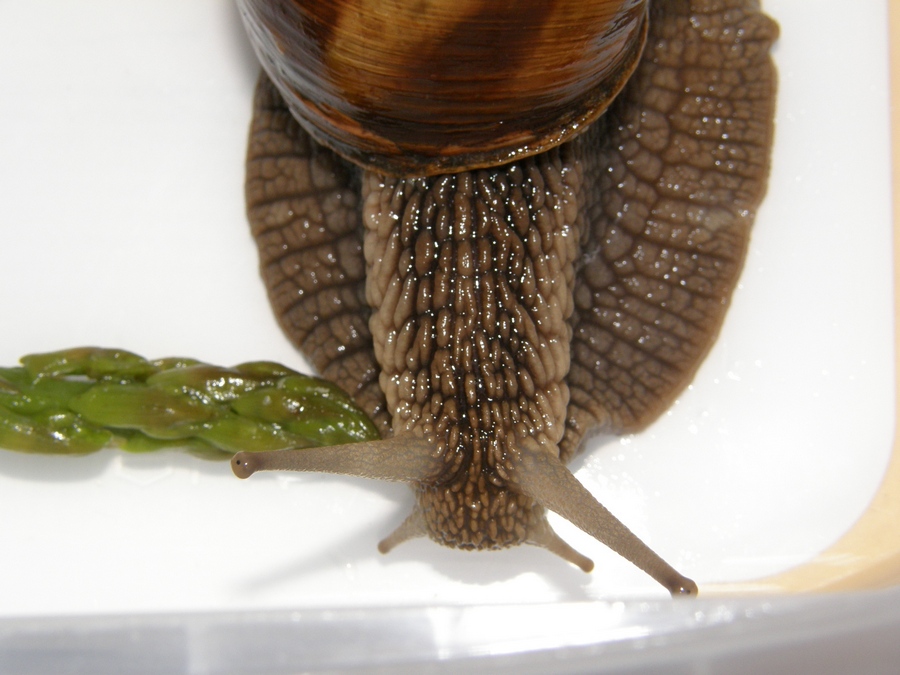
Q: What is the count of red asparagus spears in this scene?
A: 0